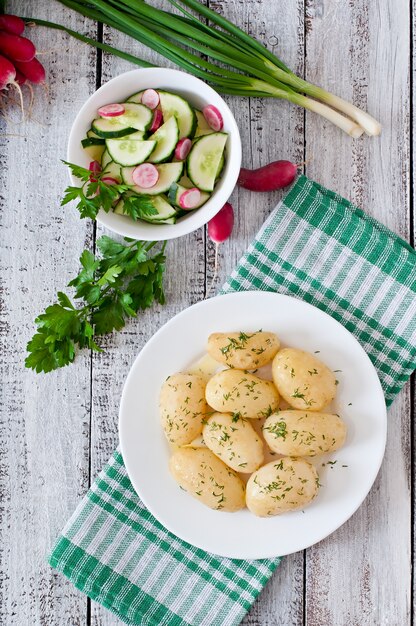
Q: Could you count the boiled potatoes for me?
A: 8